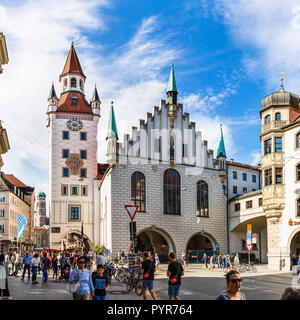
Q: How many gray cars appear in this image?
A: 0